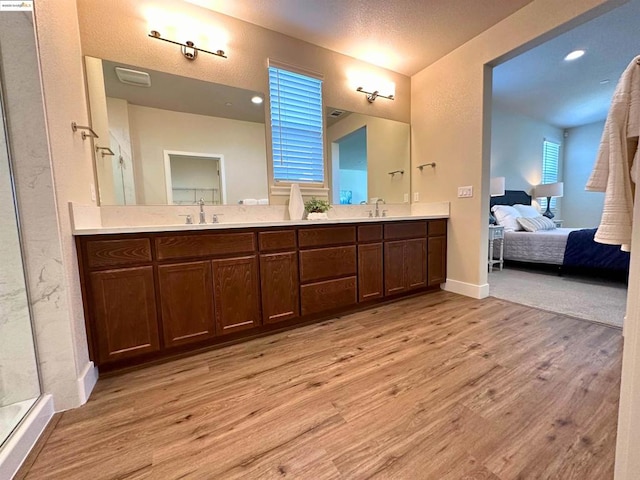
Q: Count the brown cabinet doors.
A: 8